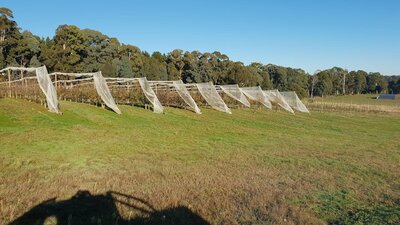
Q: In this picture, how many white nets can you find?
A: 9